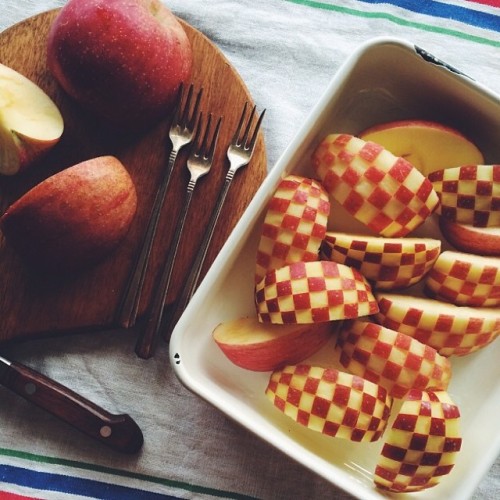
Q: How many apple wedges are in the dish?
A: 13